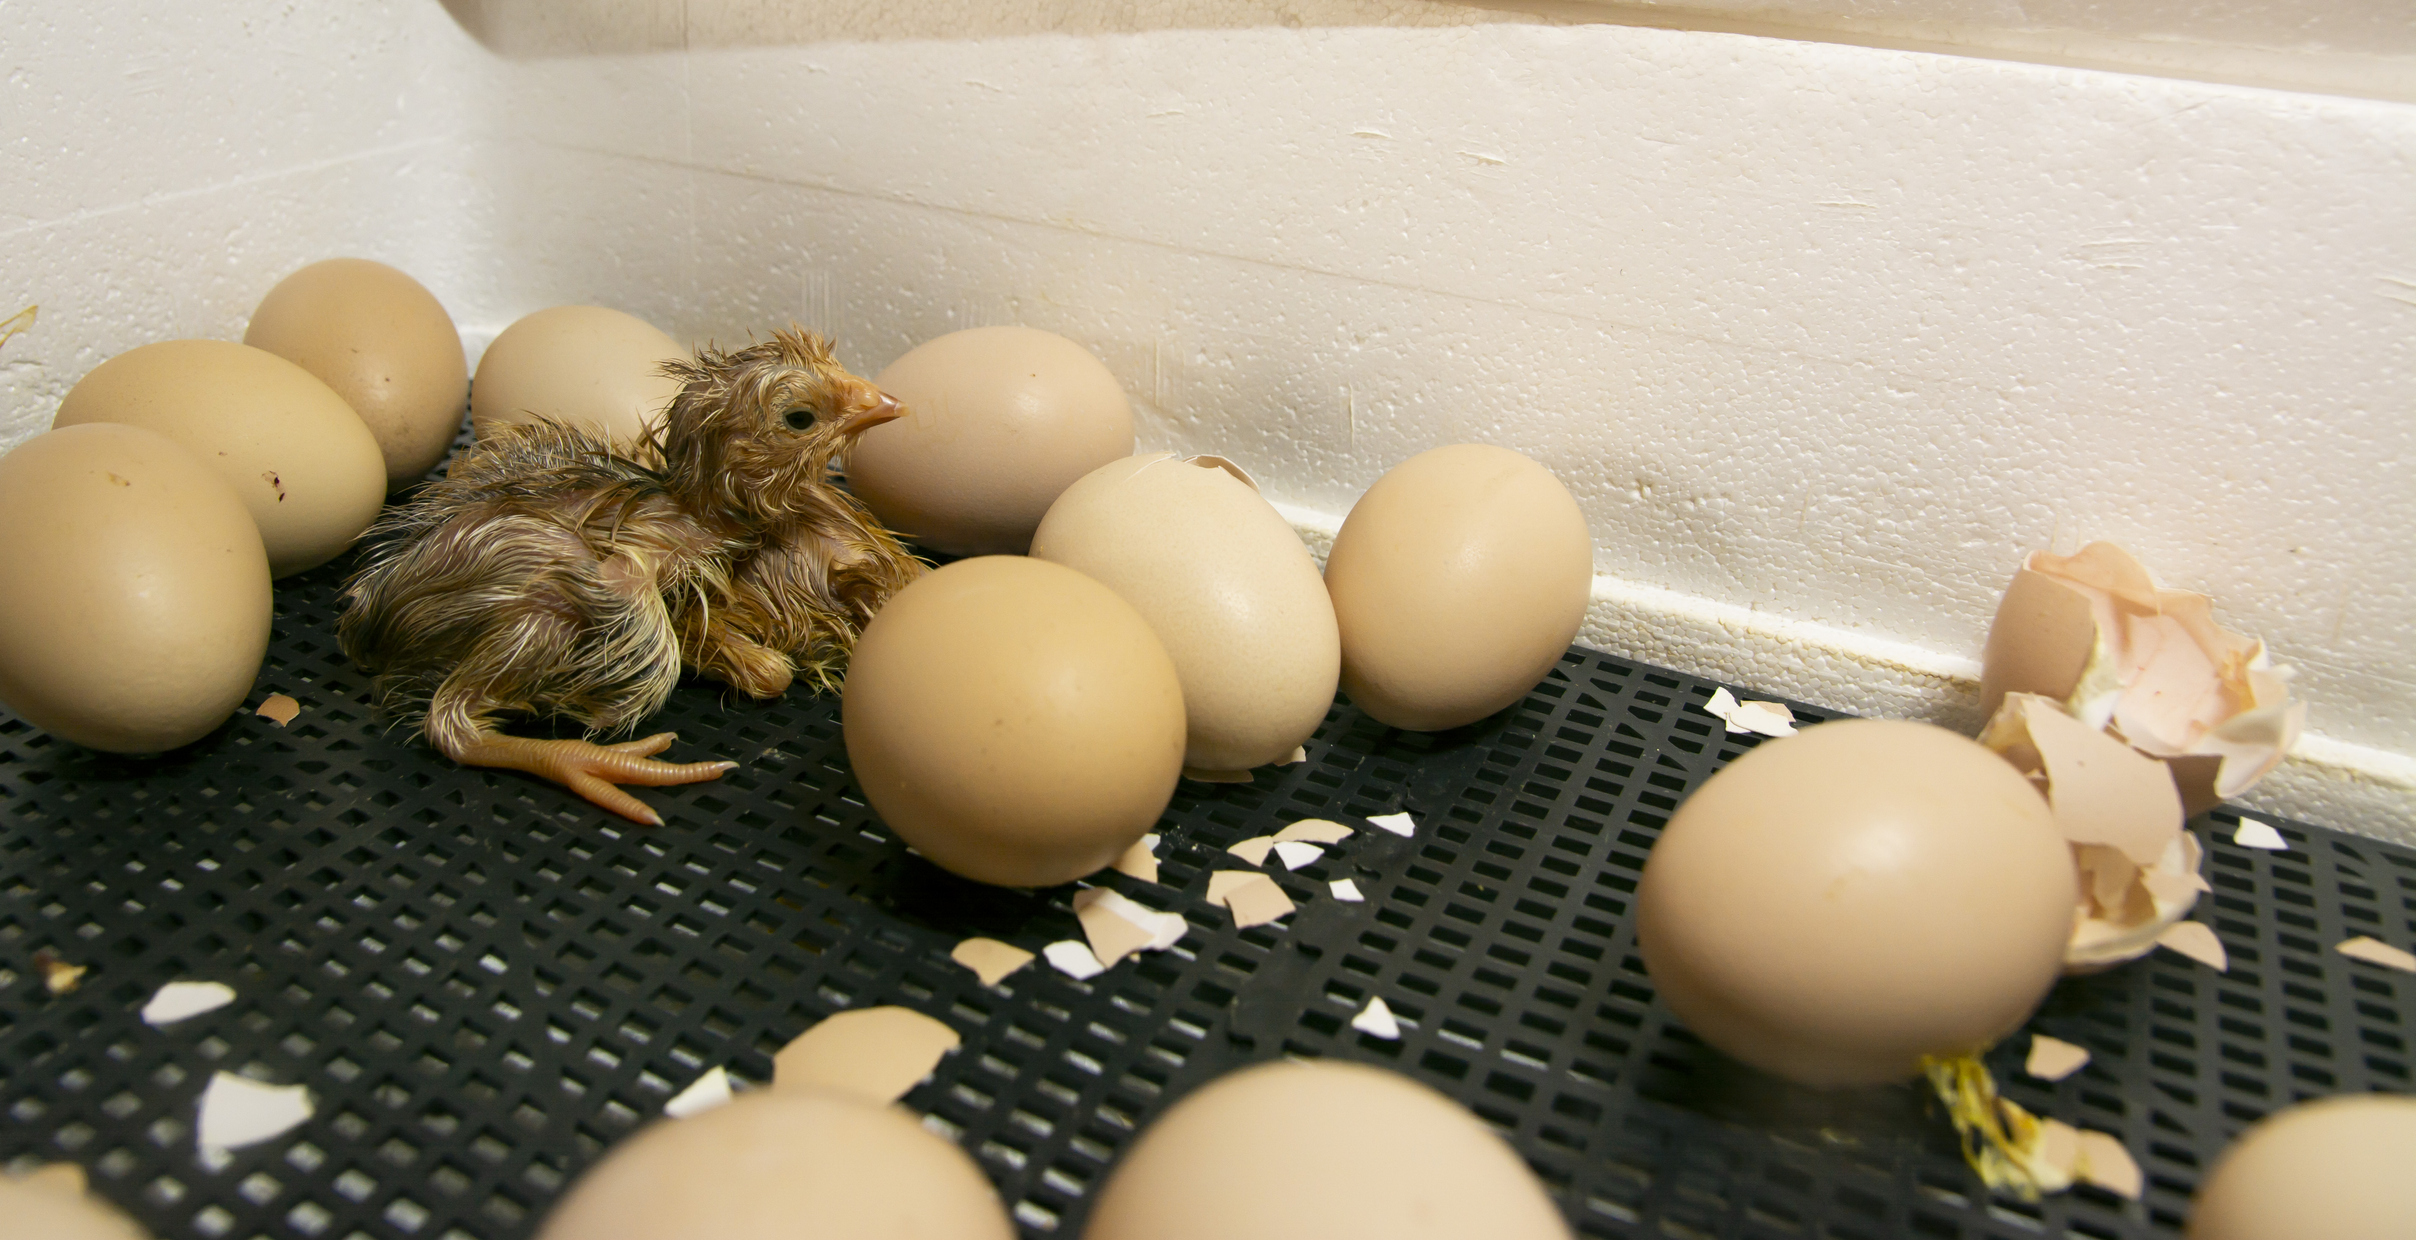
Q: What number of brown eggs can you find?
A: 13